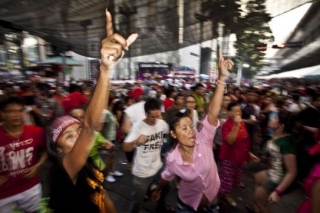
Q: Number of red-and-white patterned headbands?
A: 1